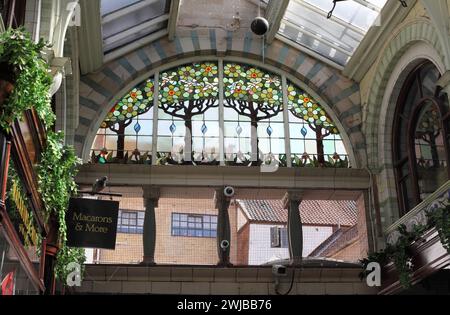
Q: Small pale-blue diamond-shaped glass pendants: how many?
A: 6